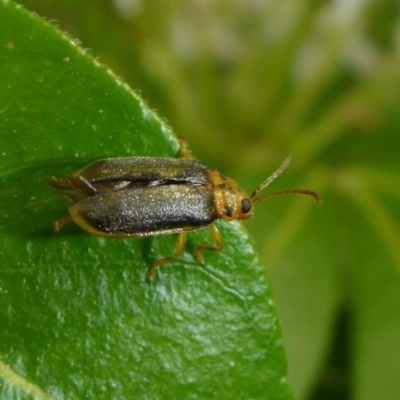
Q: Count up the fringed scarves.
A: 0